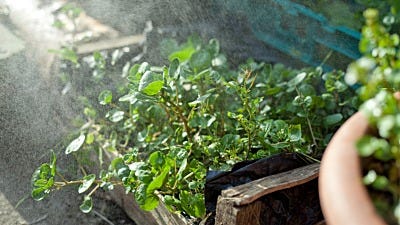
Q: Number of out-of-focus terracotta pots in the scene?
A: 1